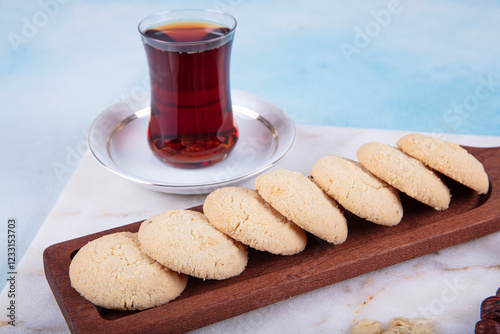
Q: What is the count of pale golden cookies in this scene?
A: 7